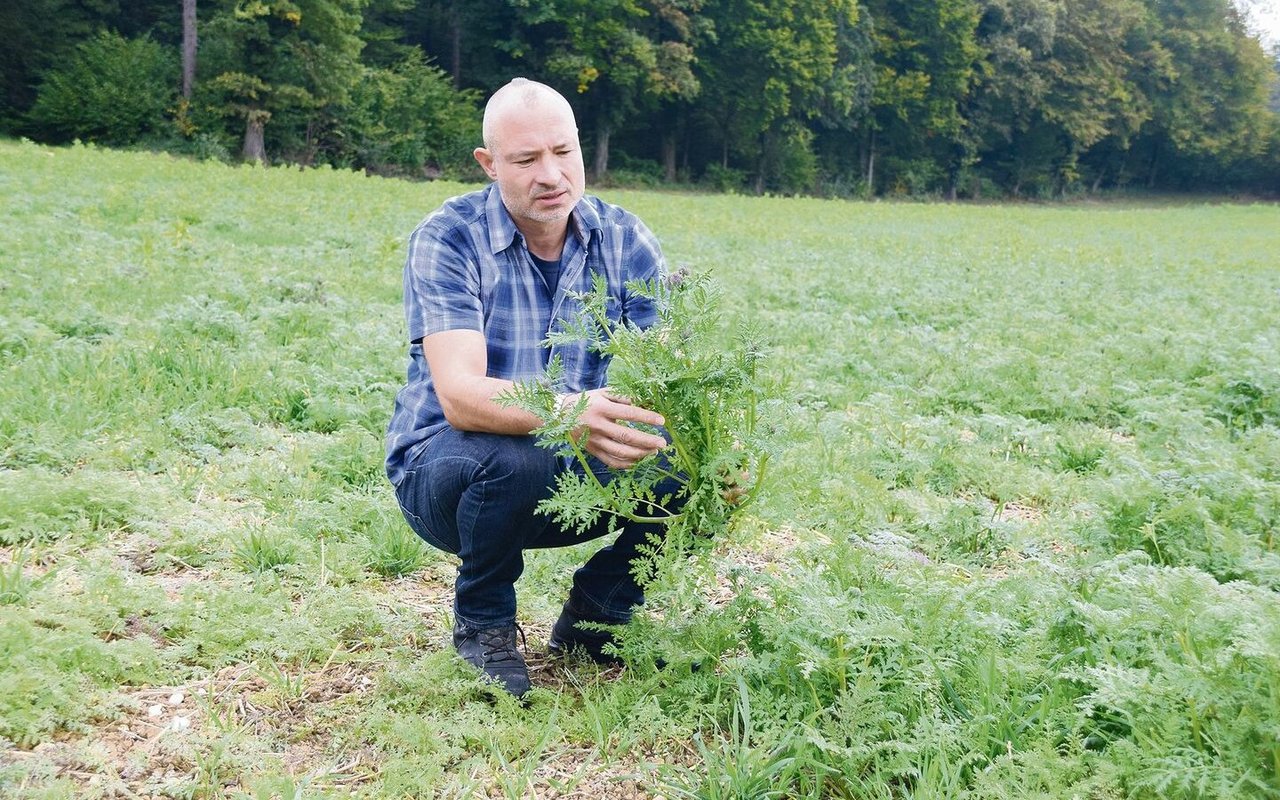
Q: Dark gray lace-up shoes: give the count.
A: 2